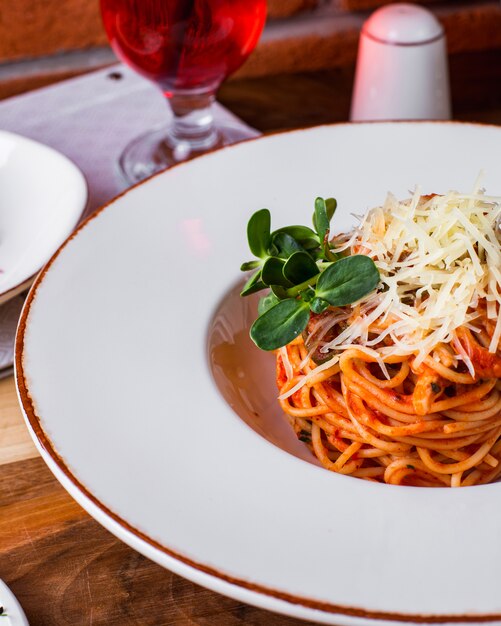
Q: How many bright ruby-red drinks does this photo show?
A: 1